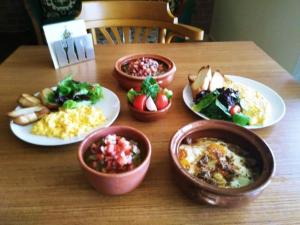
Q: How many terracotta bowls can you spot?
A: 4